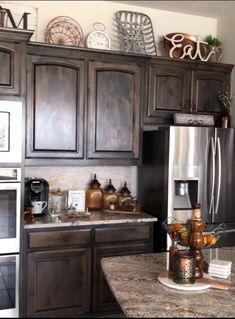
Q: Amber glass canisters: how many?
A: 3